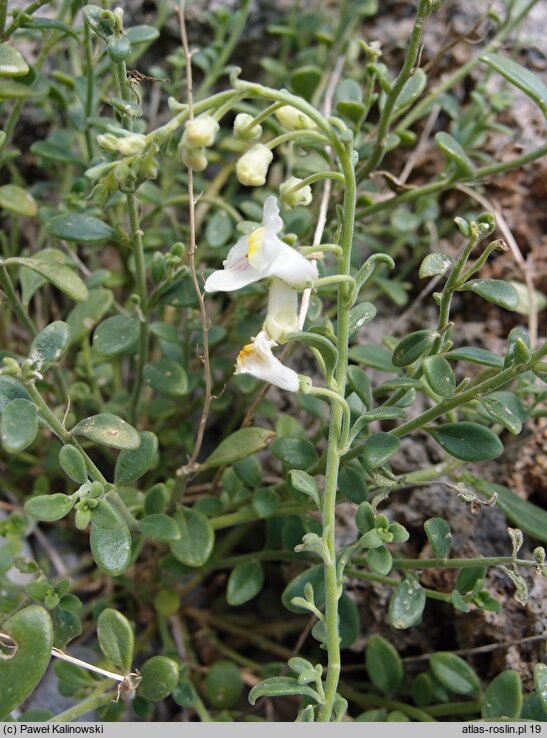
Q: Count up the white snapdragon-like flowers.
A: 3